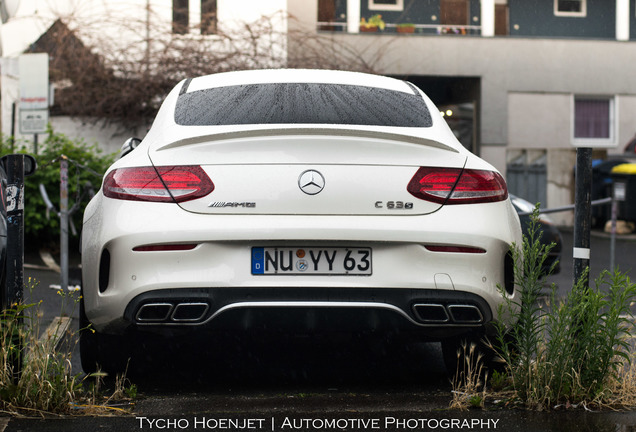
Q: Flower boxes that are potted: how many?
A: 2